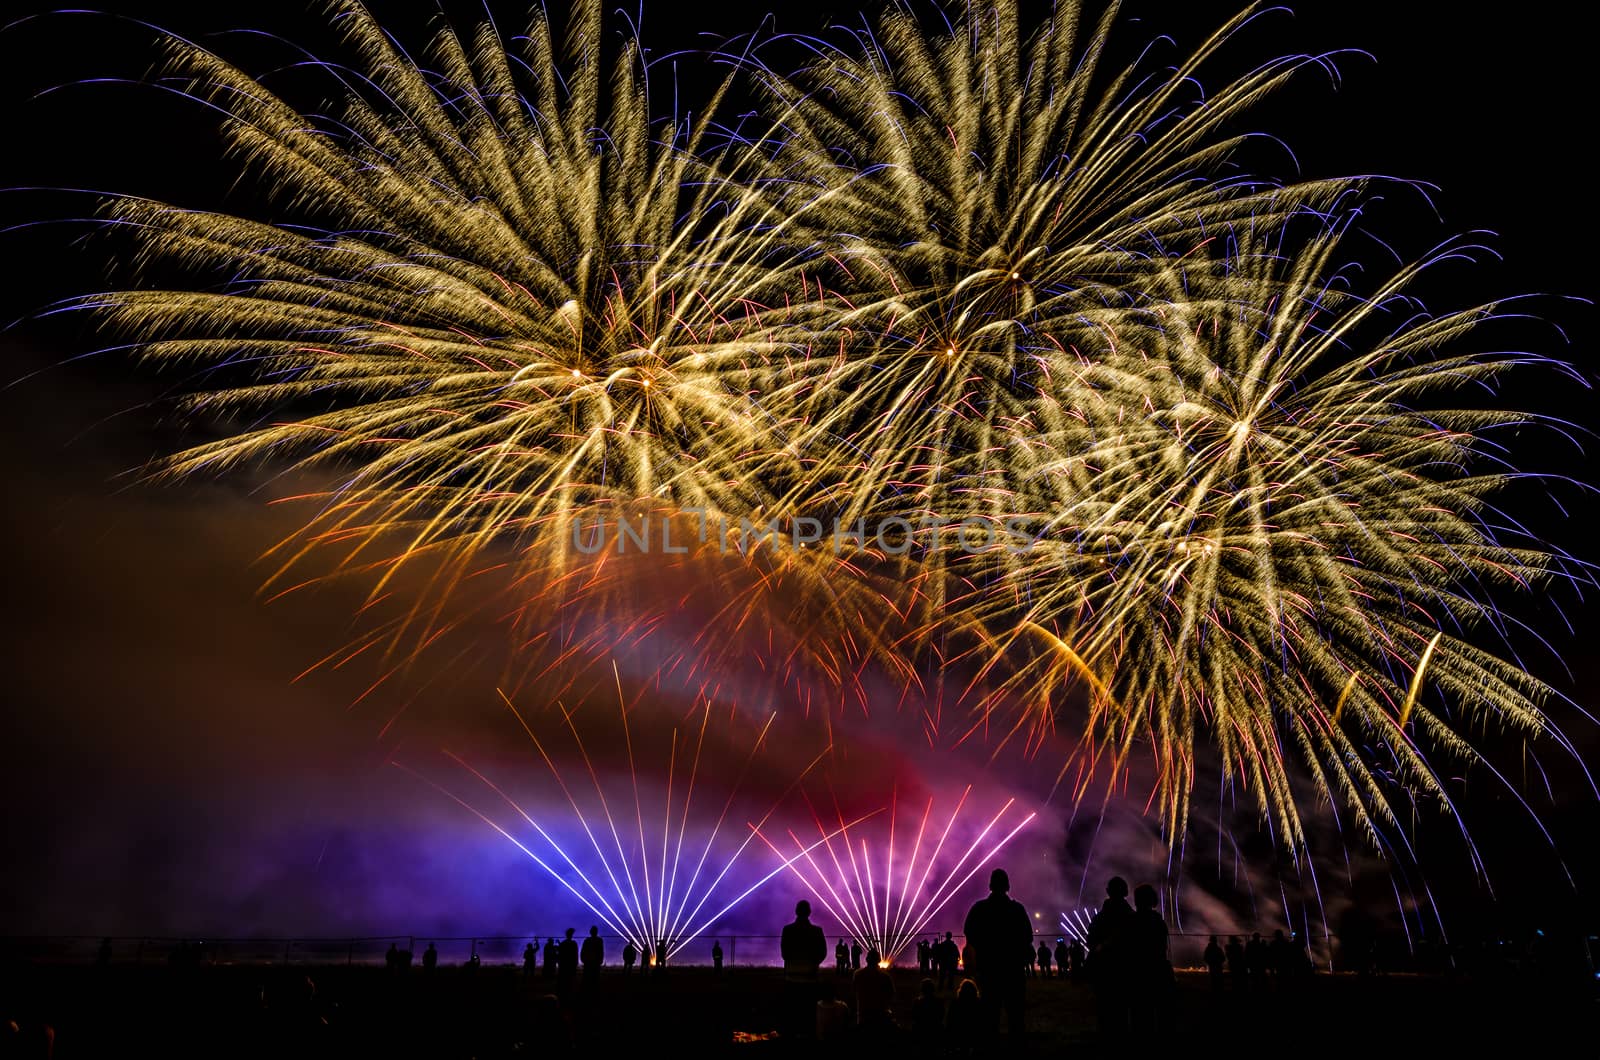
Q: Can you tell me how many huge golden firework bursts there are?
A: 3